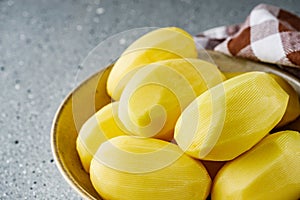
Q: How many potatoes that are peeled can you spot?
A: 7